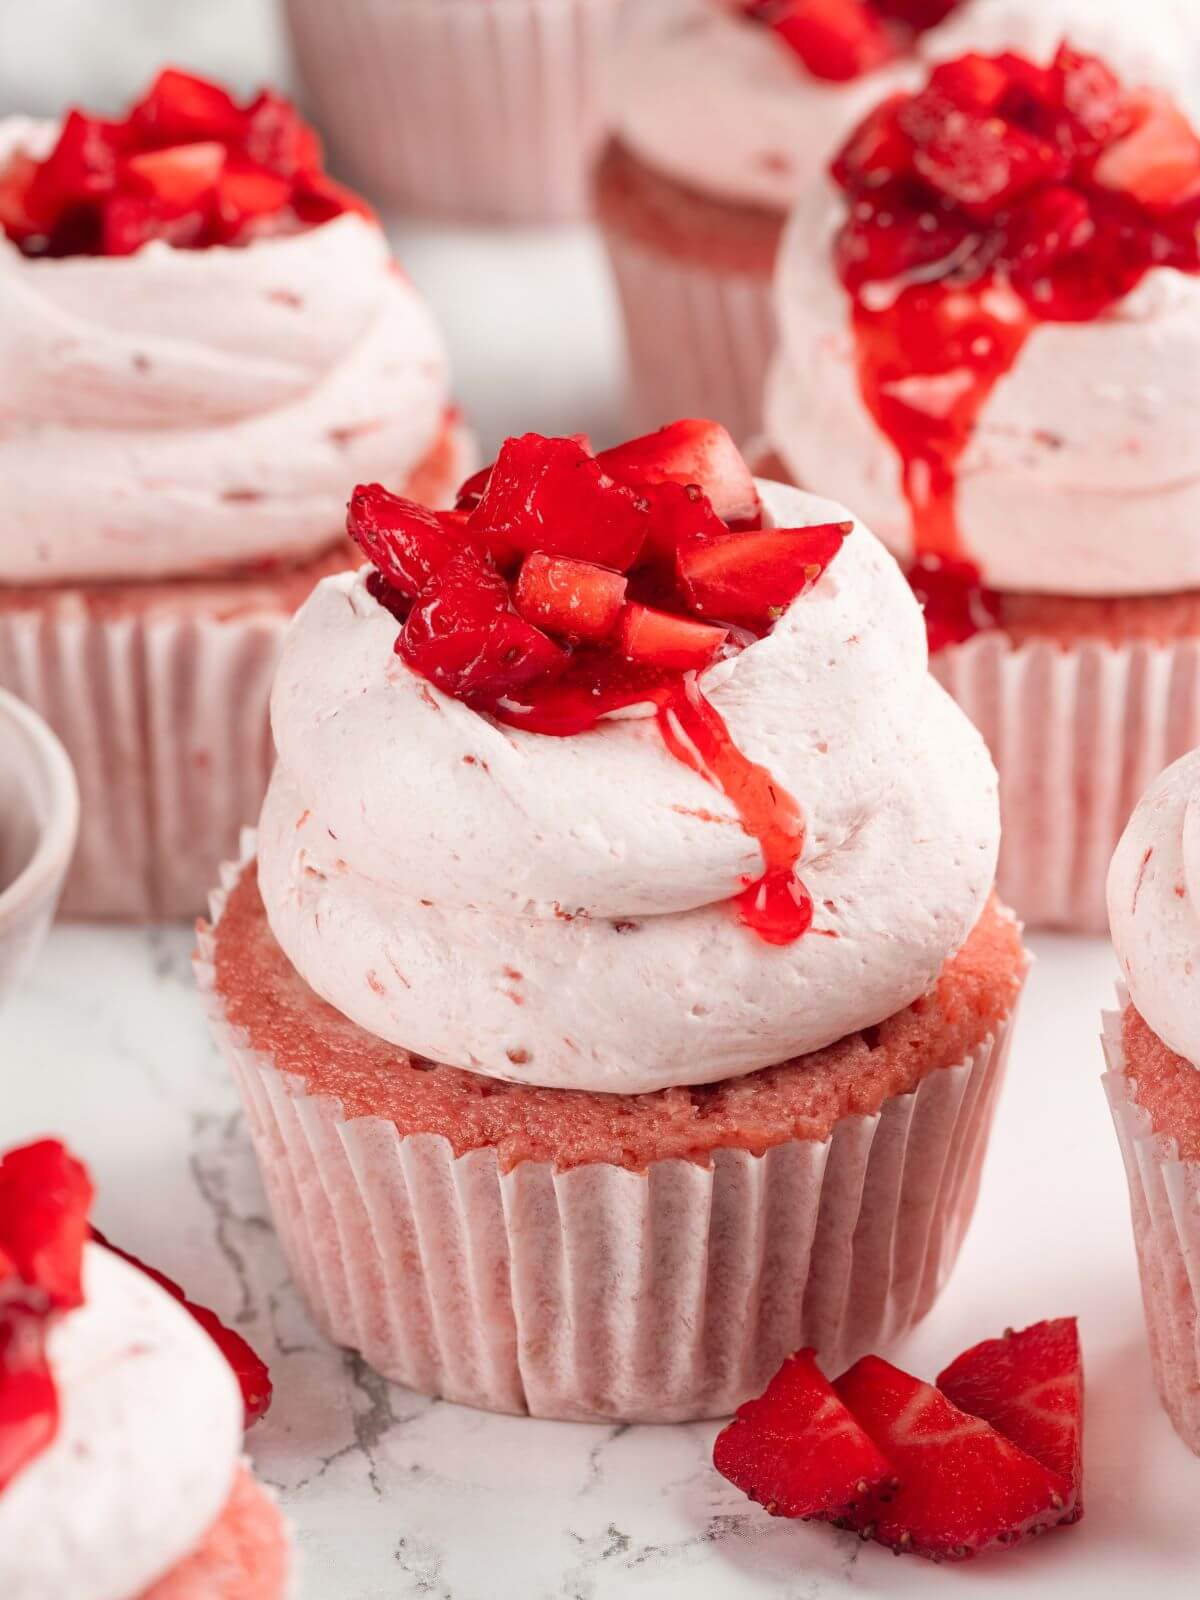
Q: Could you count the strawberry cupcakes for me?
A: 7